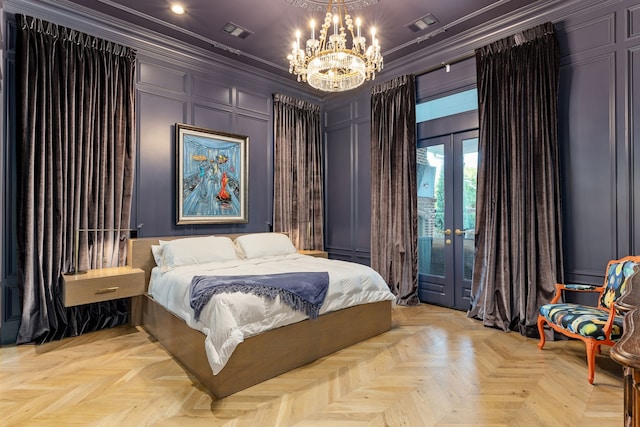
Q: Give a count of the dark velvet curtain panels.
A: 4